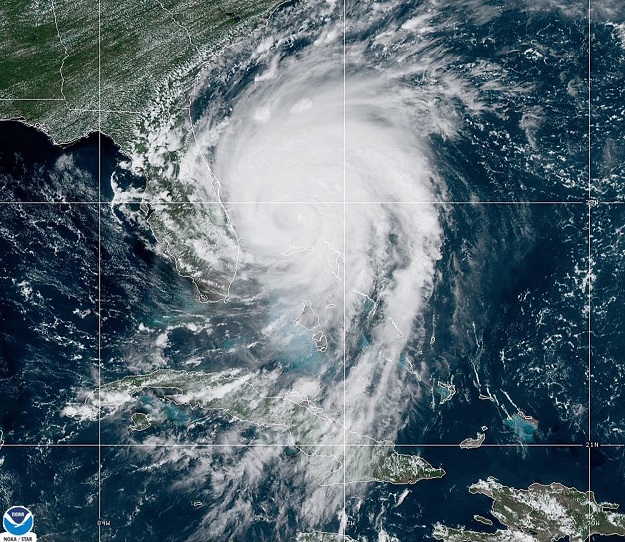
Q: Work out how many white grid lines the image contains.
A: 5